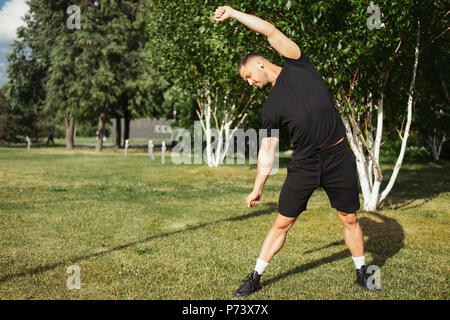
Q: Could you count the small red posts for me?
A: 0